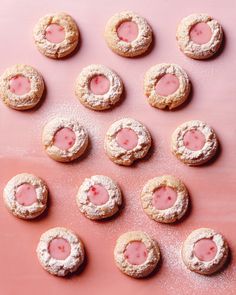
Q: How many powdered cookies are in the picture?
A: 15